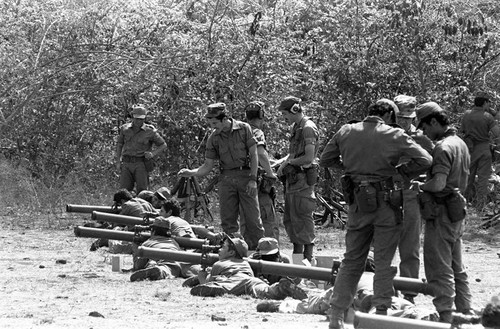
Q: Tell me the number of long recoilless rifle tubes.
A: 6